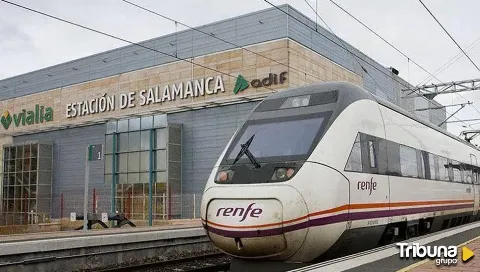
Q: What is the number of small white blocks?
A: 2